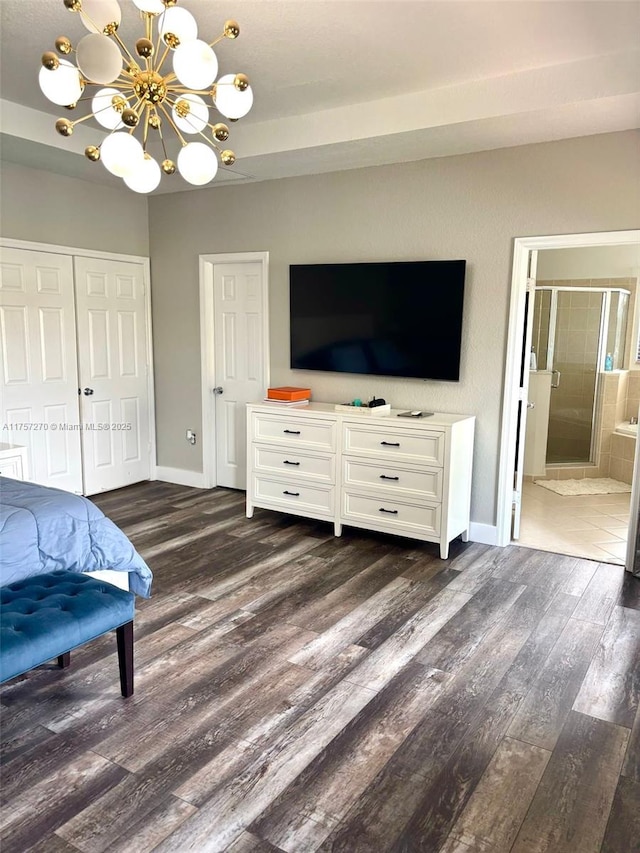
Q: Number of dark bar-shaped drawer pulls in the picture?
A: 6